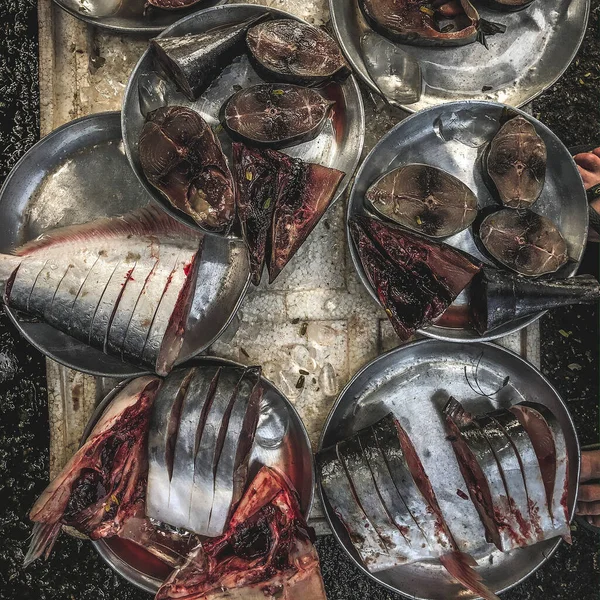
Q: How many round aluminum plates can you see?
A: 7